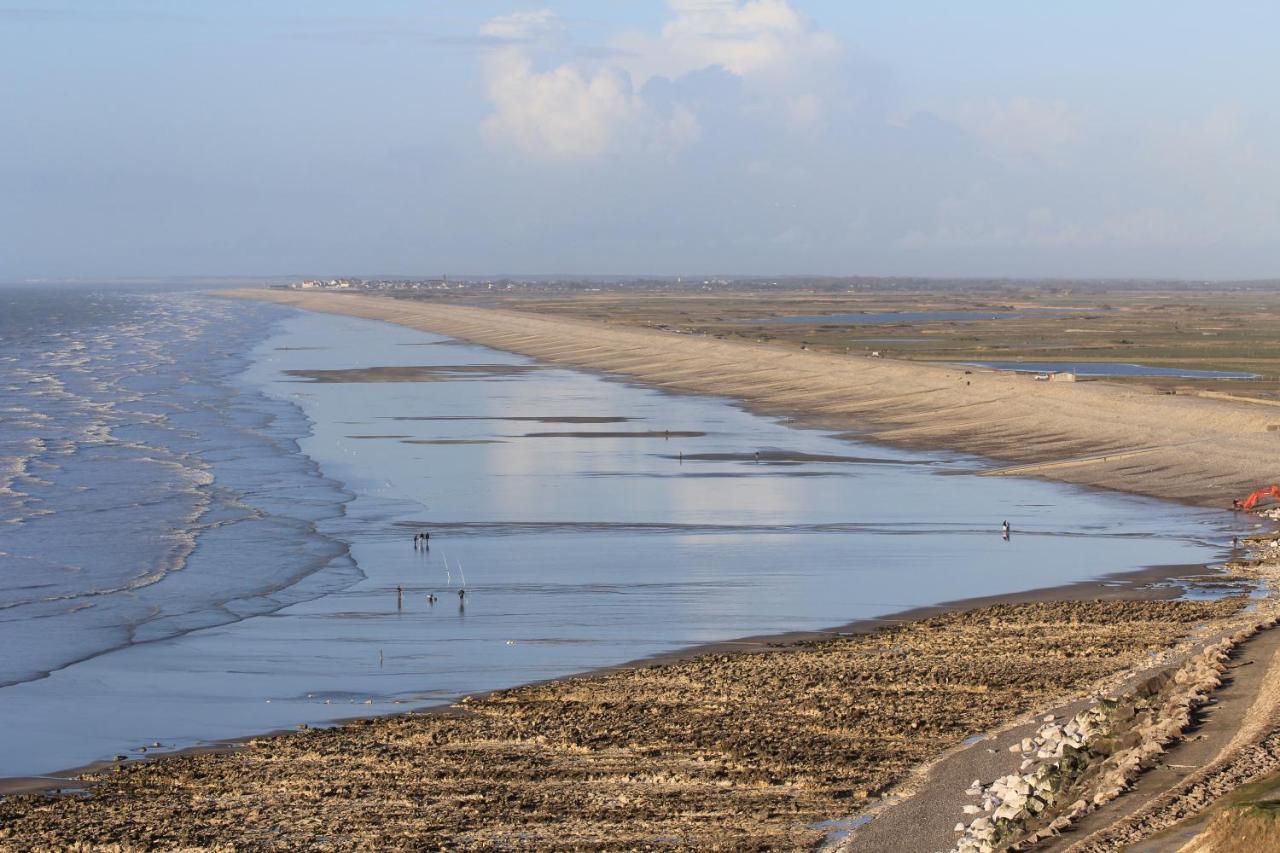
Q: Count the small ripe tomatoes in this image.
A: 0